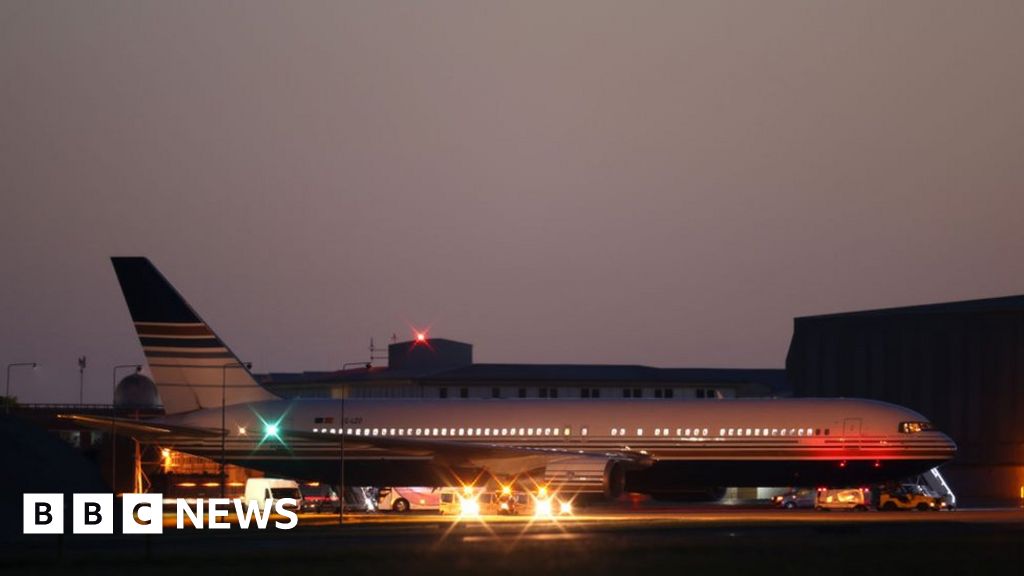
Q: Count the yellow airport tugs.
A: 1